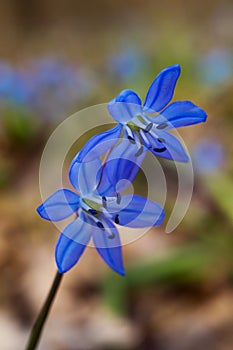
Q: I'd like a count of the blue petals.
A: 12